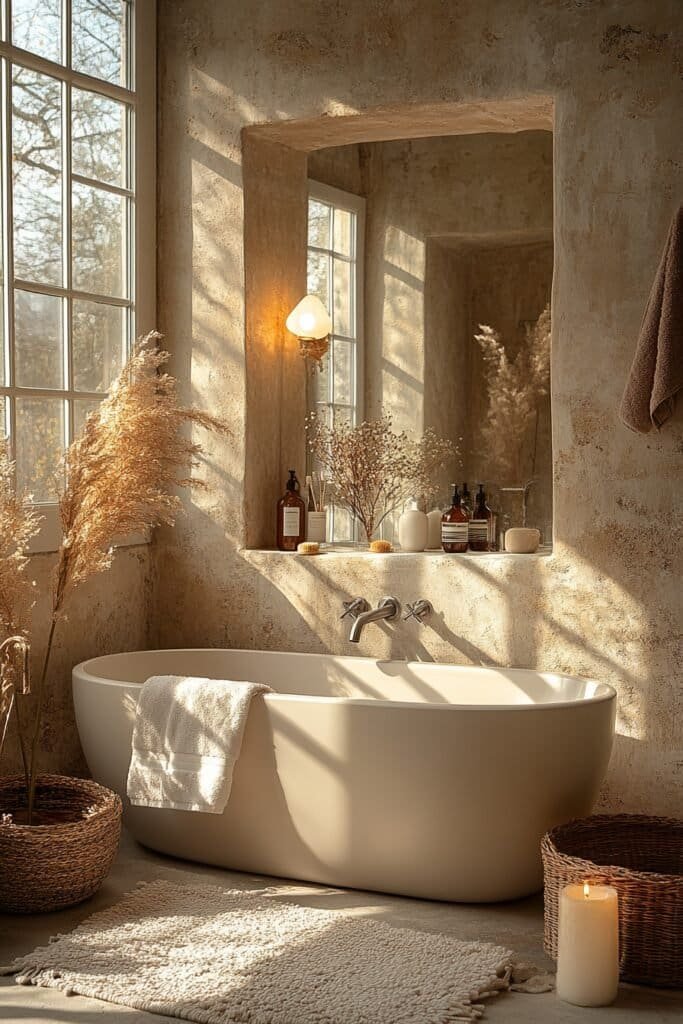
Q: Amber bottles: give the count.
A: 3